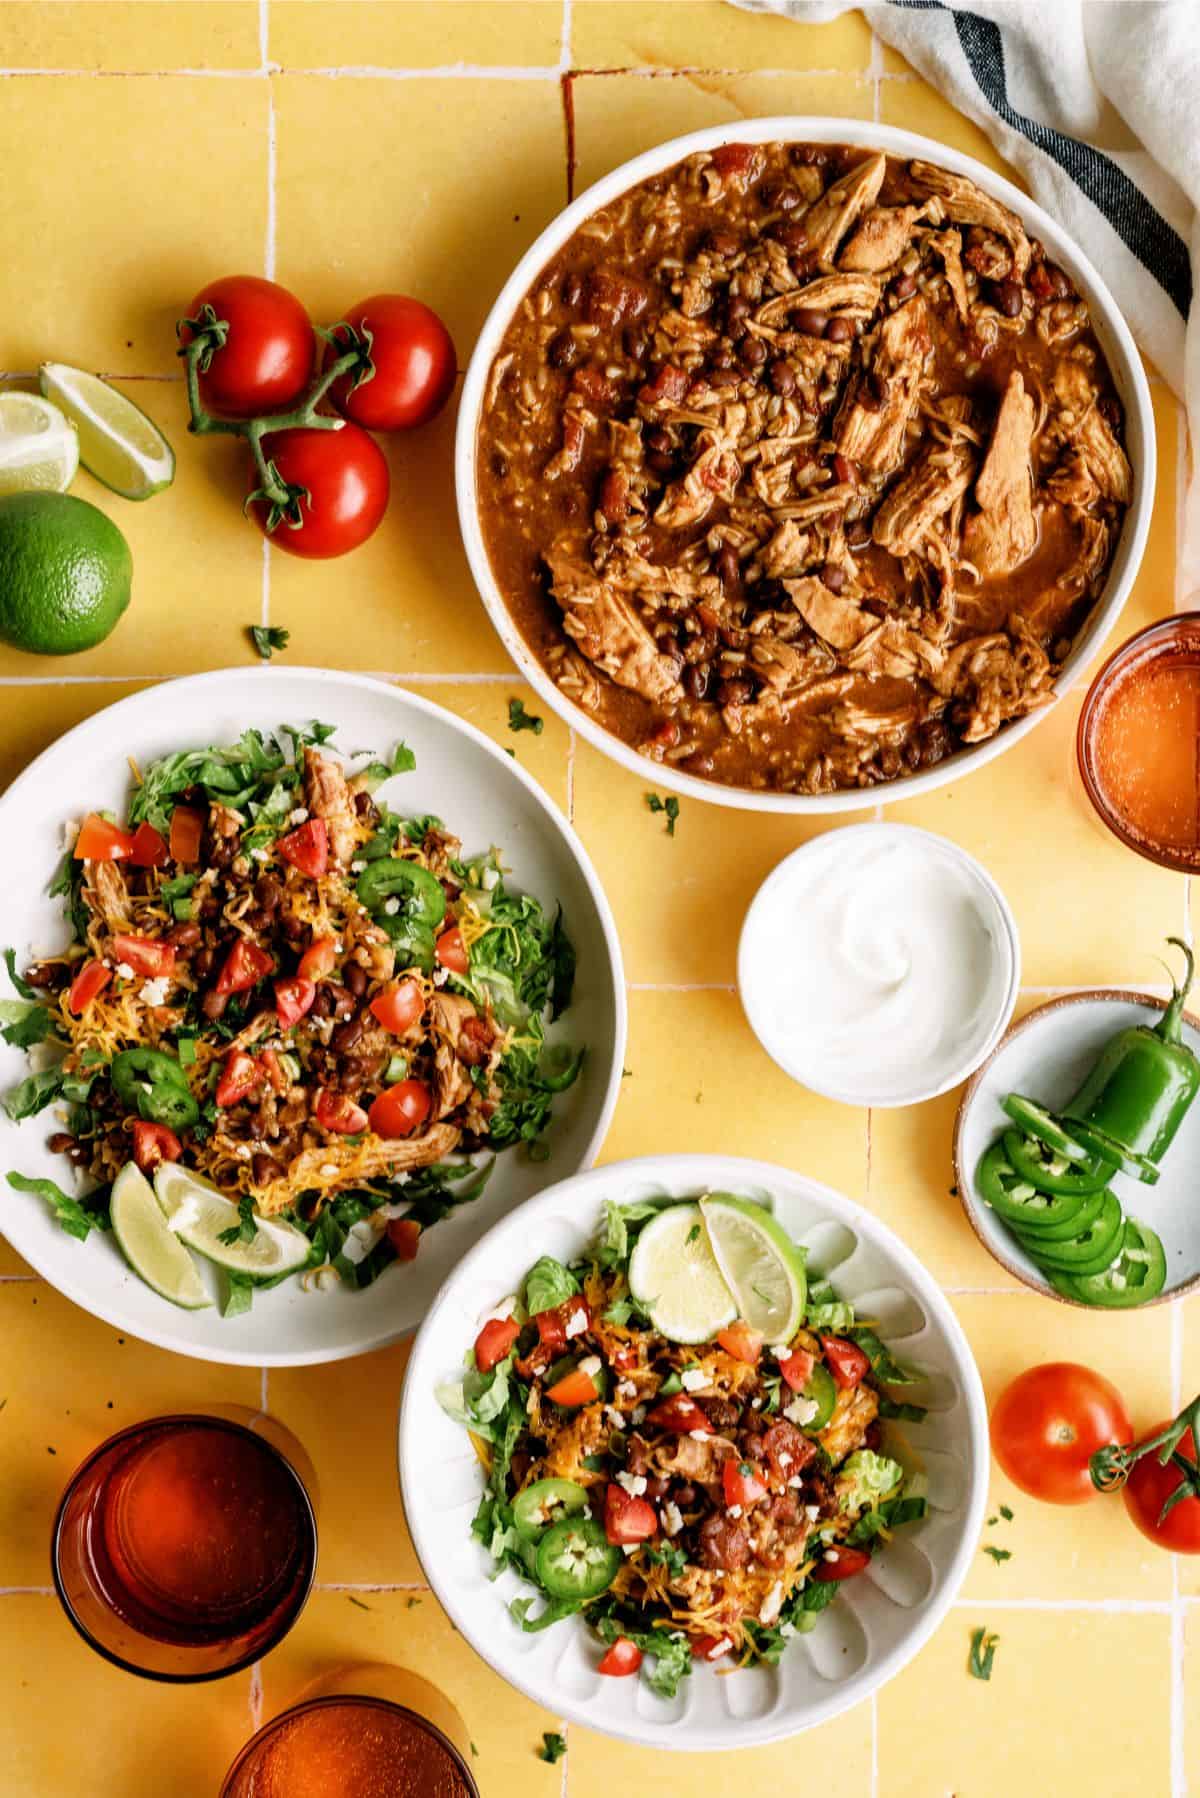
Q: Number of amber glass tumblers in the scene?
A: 3